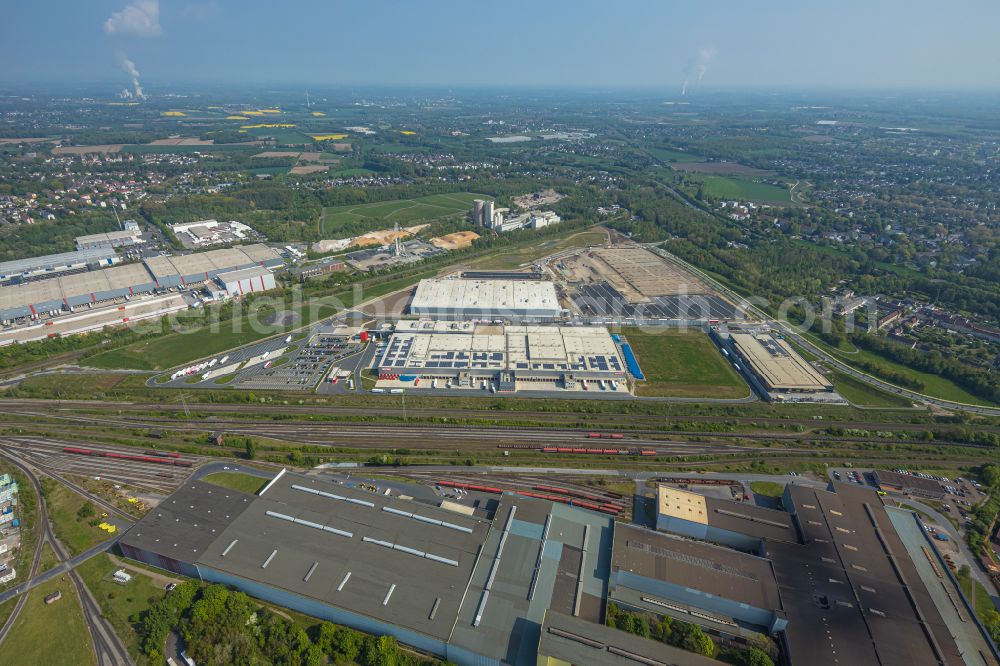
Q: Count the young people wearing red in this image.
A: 0